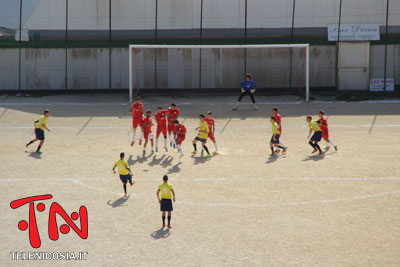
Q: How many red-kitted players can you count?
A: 8